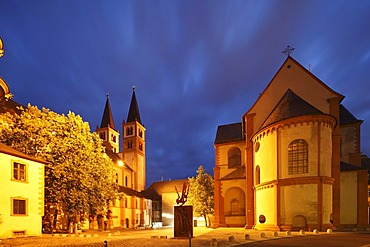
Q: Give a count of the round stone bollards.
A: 9